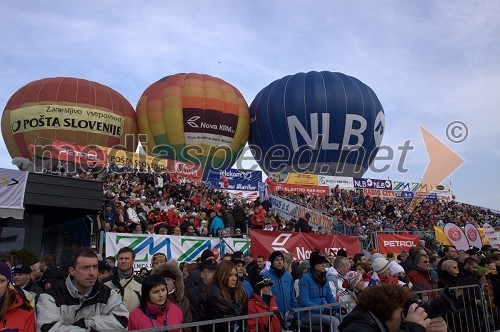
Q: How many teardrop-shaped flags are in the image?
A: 3